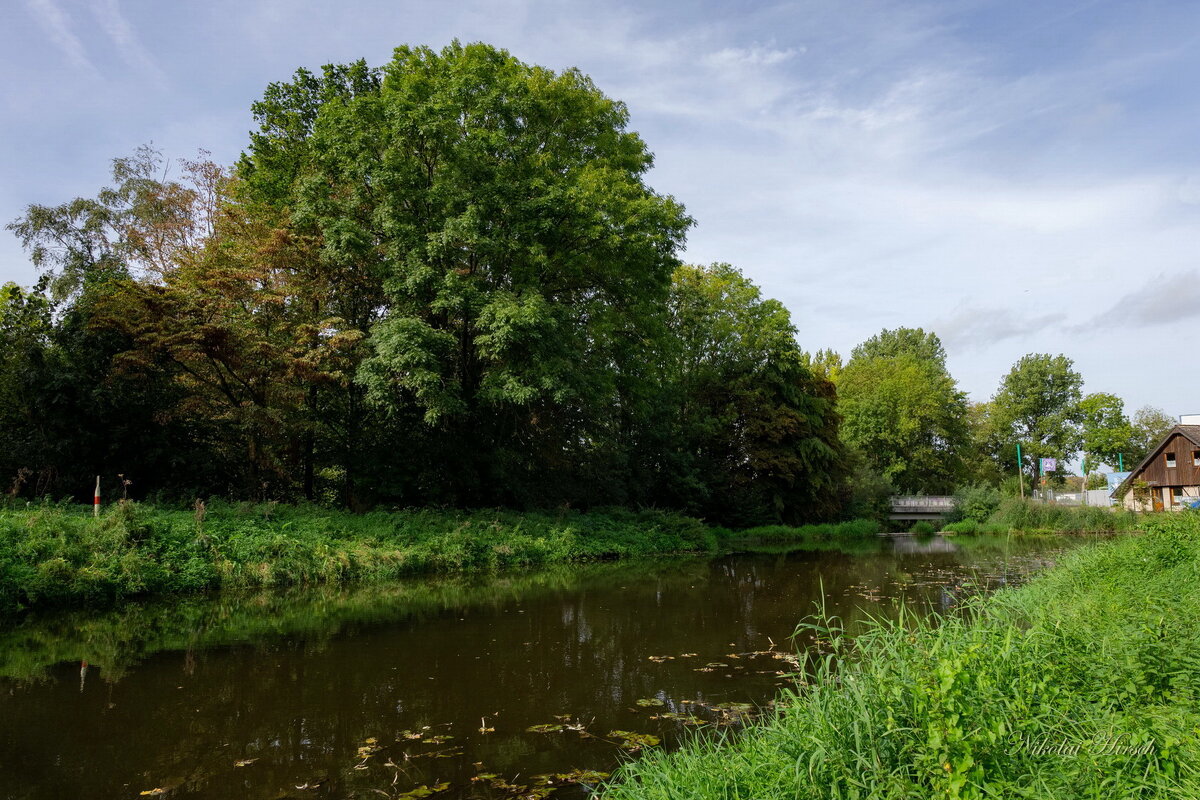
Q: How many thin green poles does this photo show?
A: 4